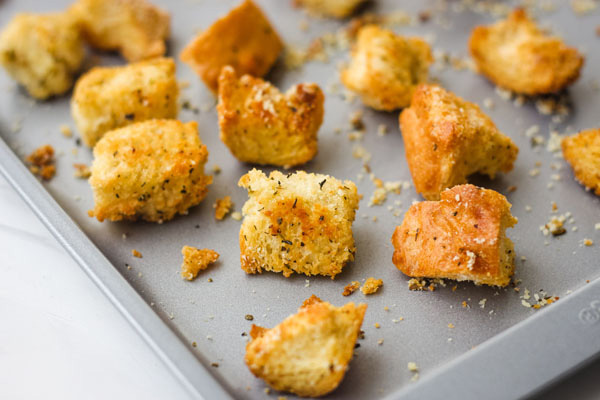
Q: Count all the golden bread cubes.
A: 14